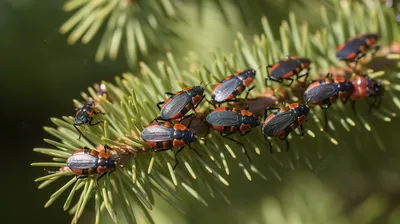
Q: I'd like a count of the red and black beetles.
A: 11